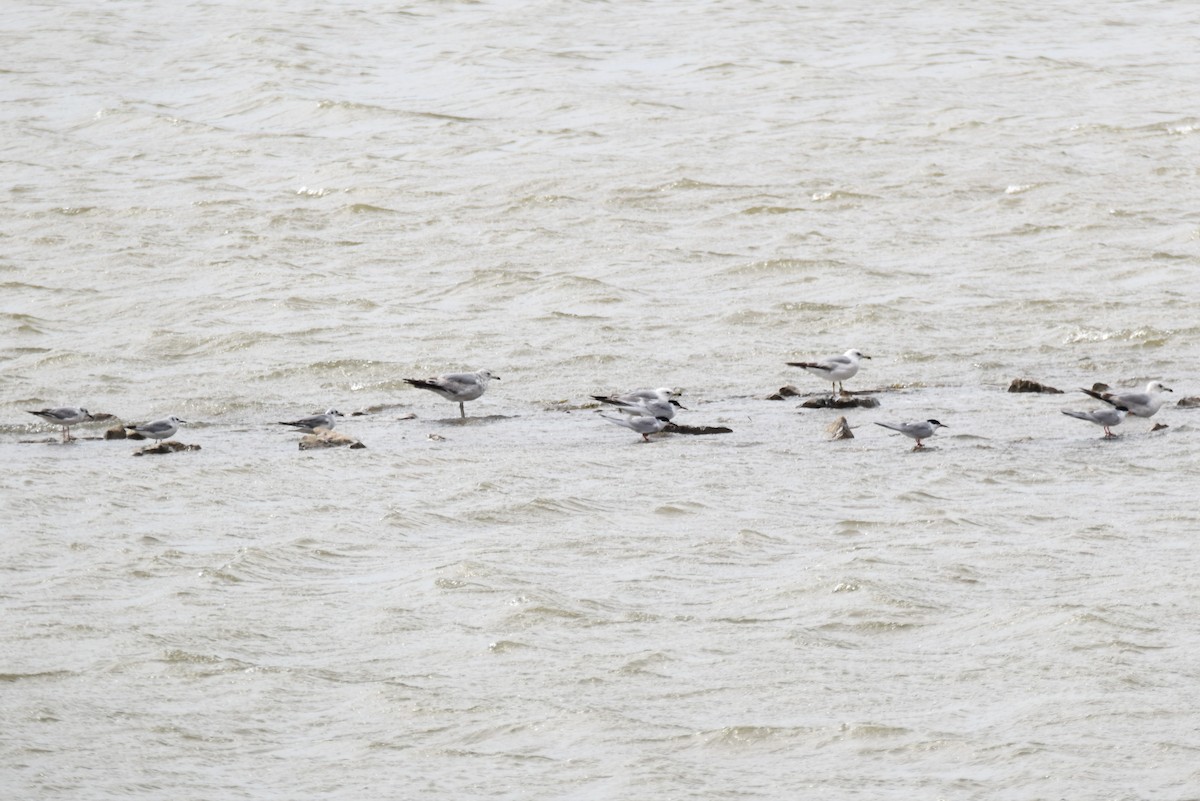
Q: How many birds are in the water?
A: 11